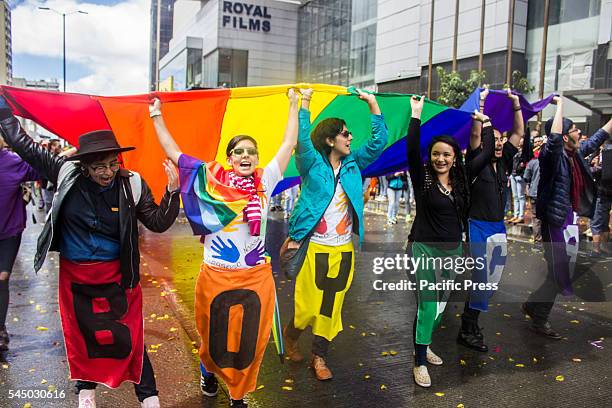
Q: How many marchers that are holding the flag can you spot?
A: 6